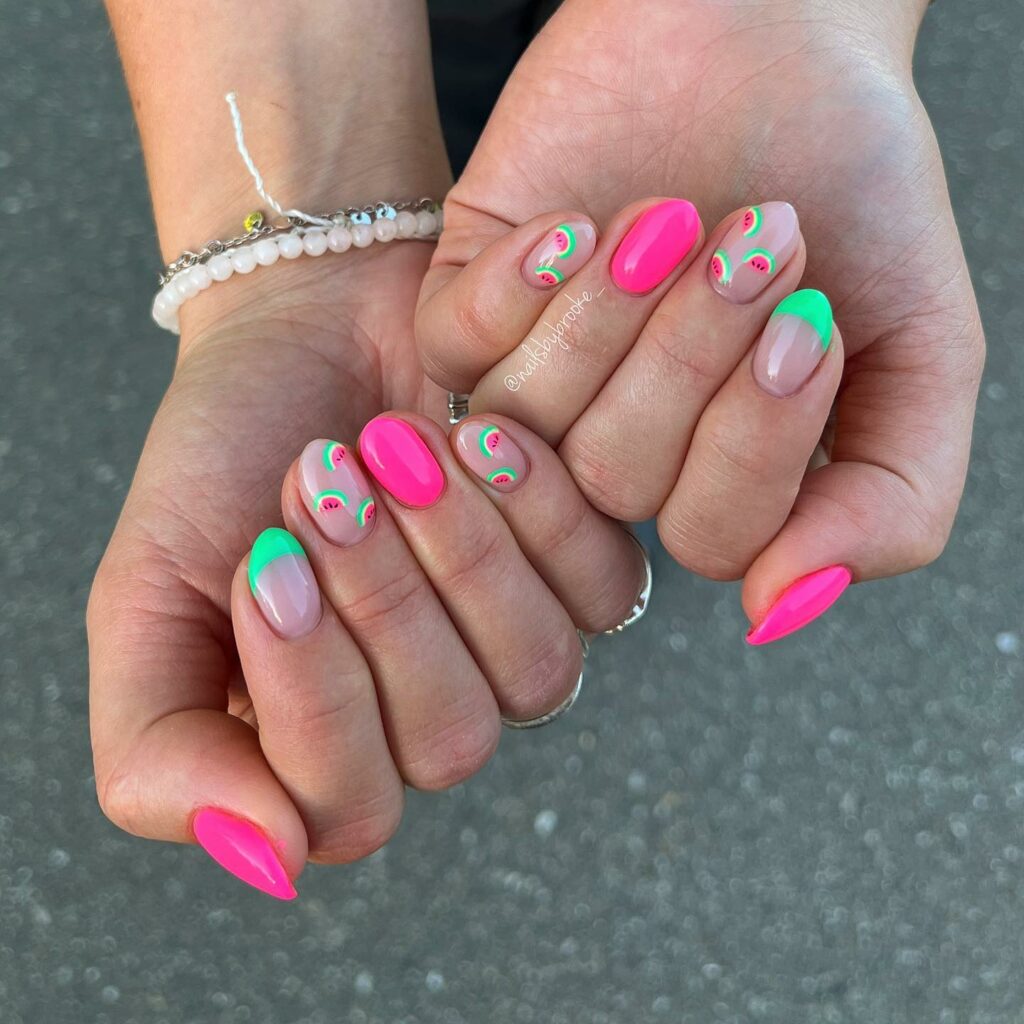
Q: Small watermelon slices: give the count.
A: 10